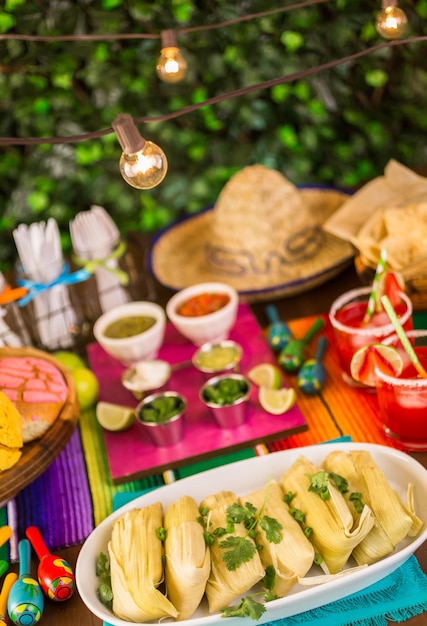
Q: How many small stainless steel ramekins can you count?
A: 4